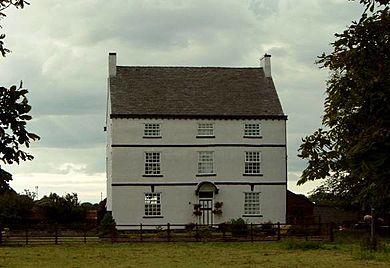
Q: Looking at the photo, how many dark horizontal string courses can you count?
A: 2